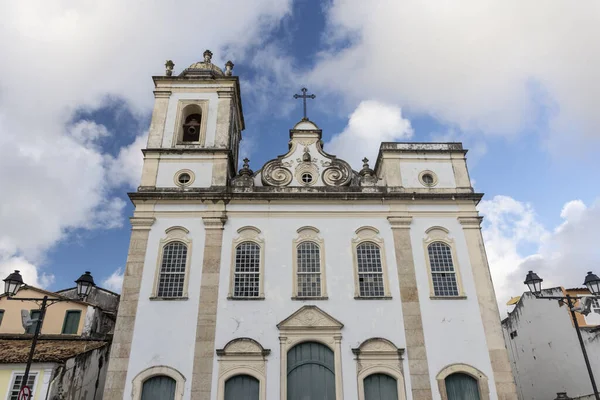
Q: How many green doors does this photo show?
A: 5